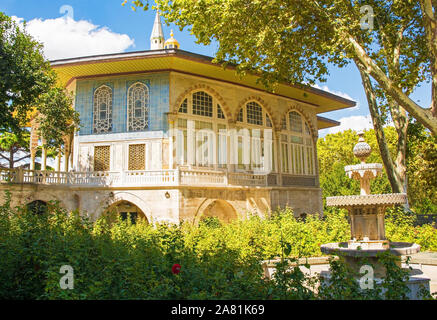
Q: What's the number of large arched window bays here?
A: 3